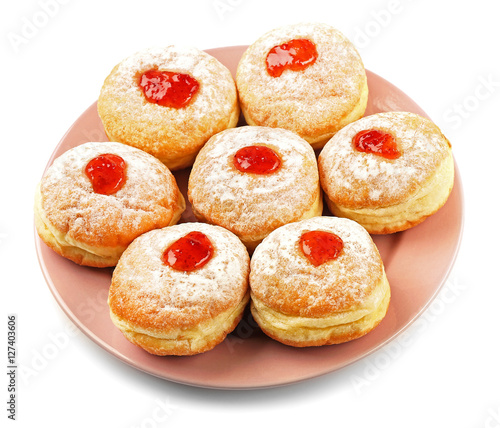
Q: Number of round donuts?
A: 7